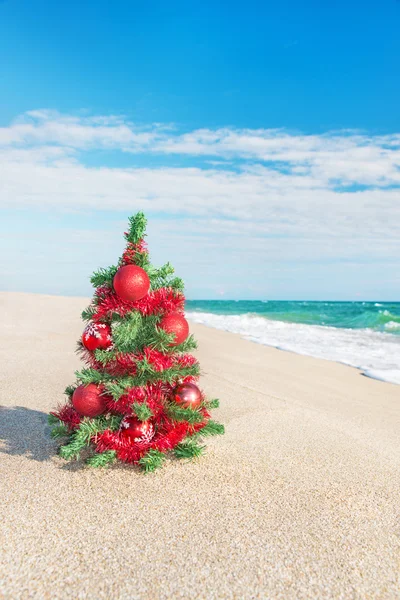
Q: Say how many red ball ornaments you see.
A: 6